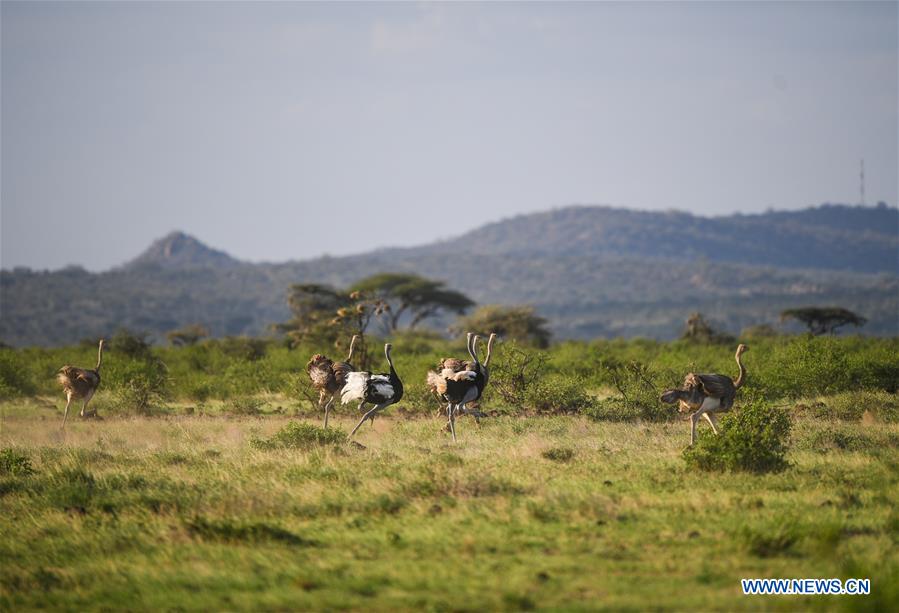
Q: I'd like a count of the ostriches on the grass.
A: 7